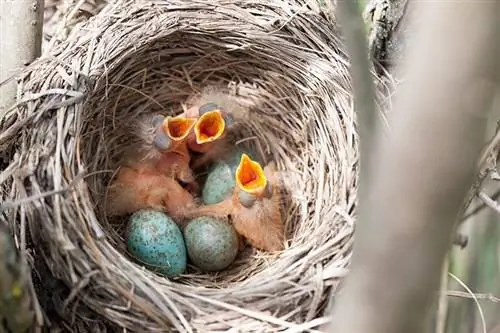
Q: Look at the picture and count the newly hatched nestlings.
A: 3